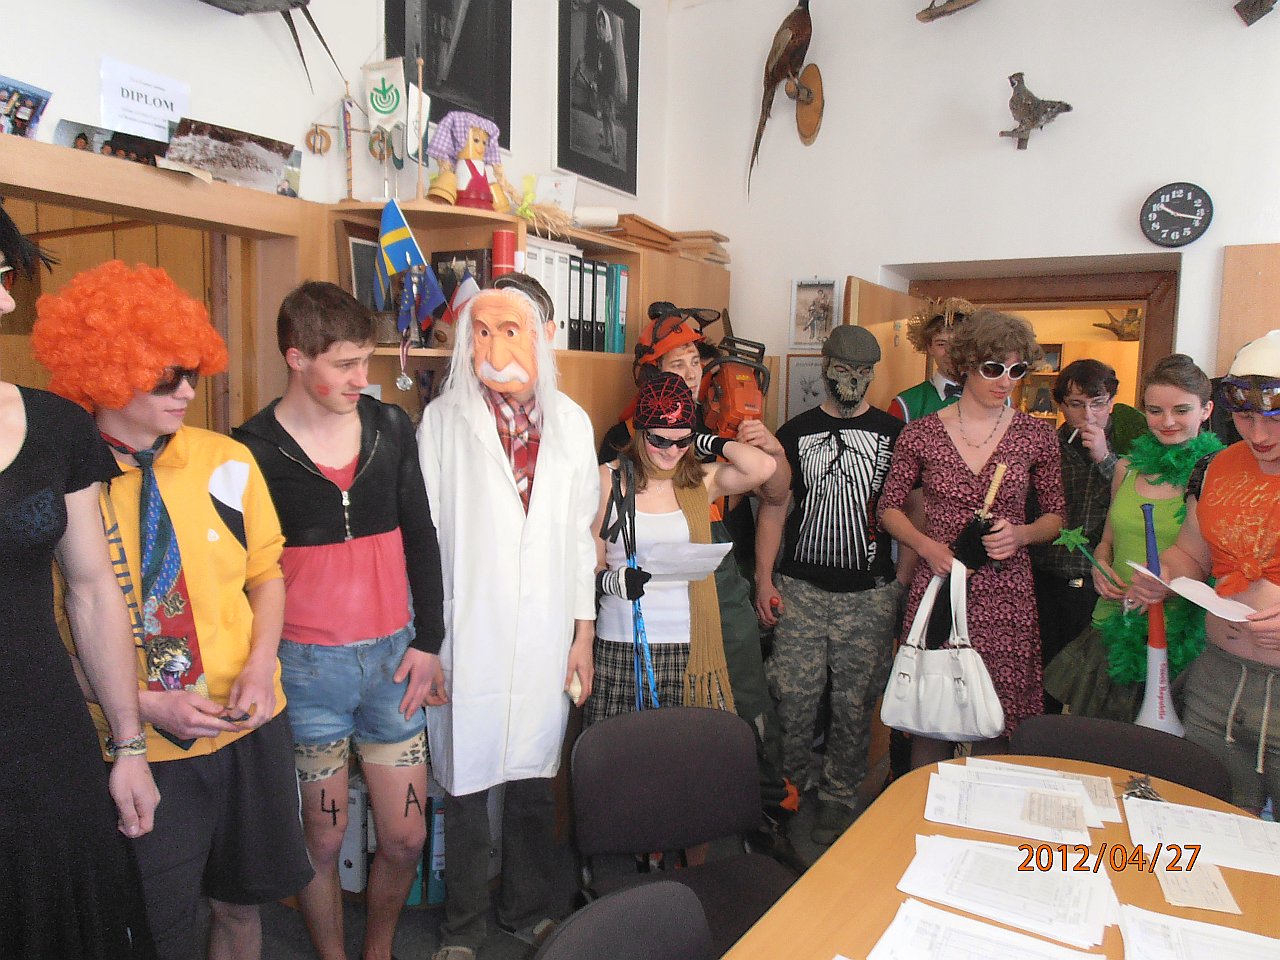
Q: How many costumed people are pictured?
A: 12